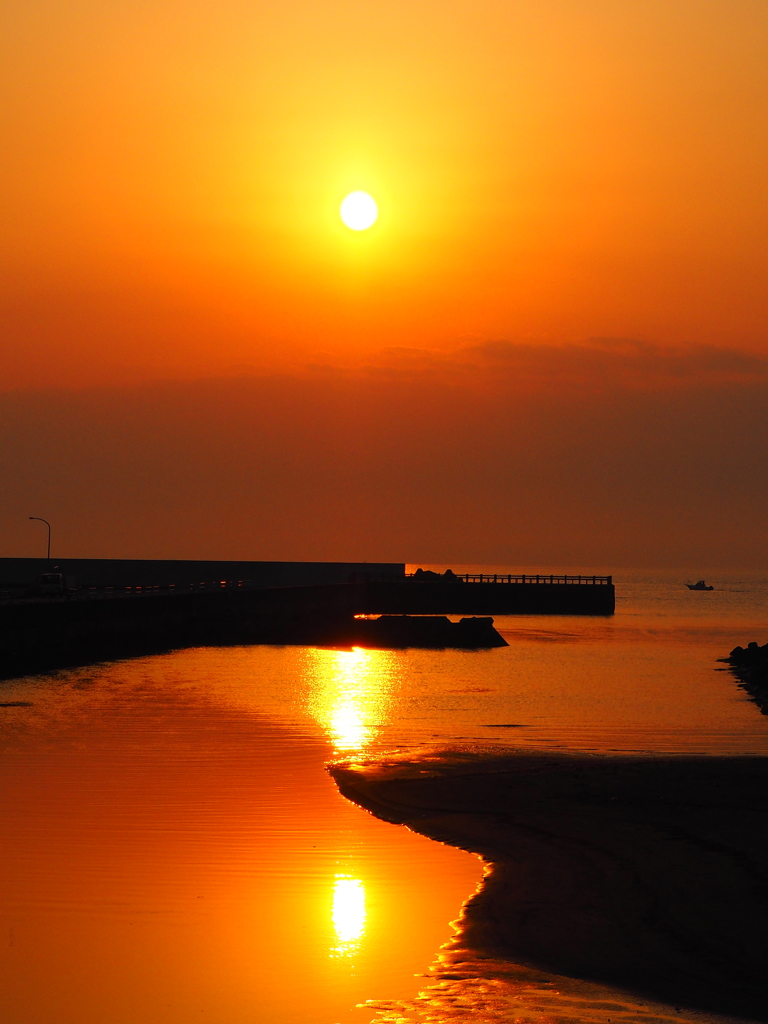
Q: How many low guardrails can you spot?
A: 1